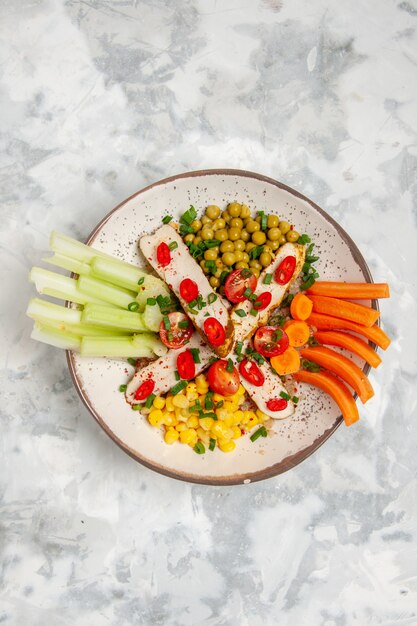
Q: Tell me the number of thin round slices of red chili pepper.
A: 9